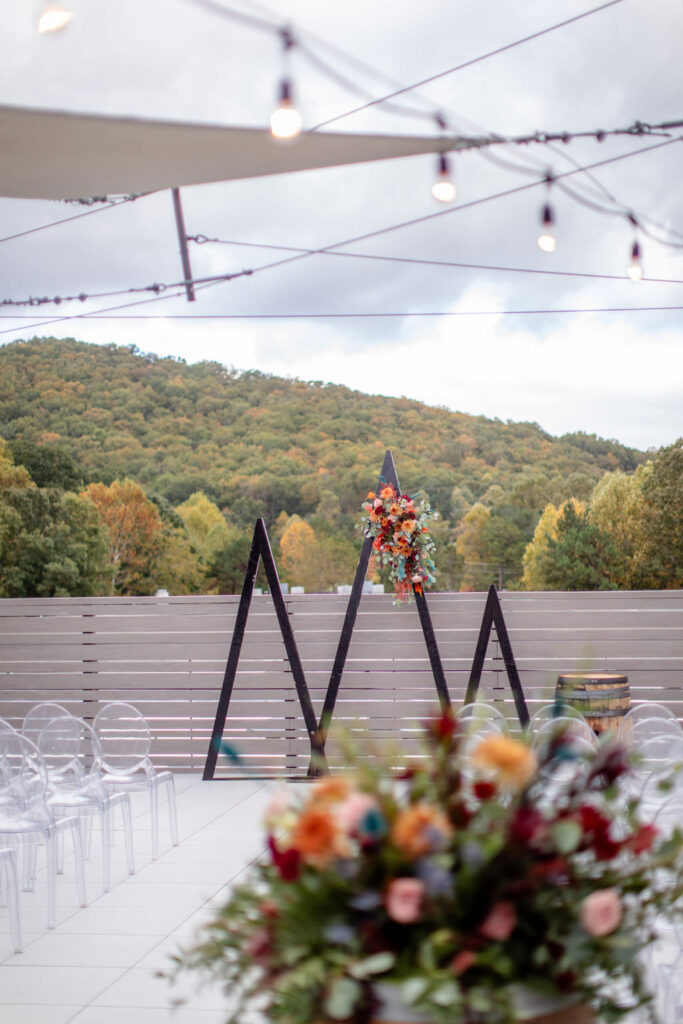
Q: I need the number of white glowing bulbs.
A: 5